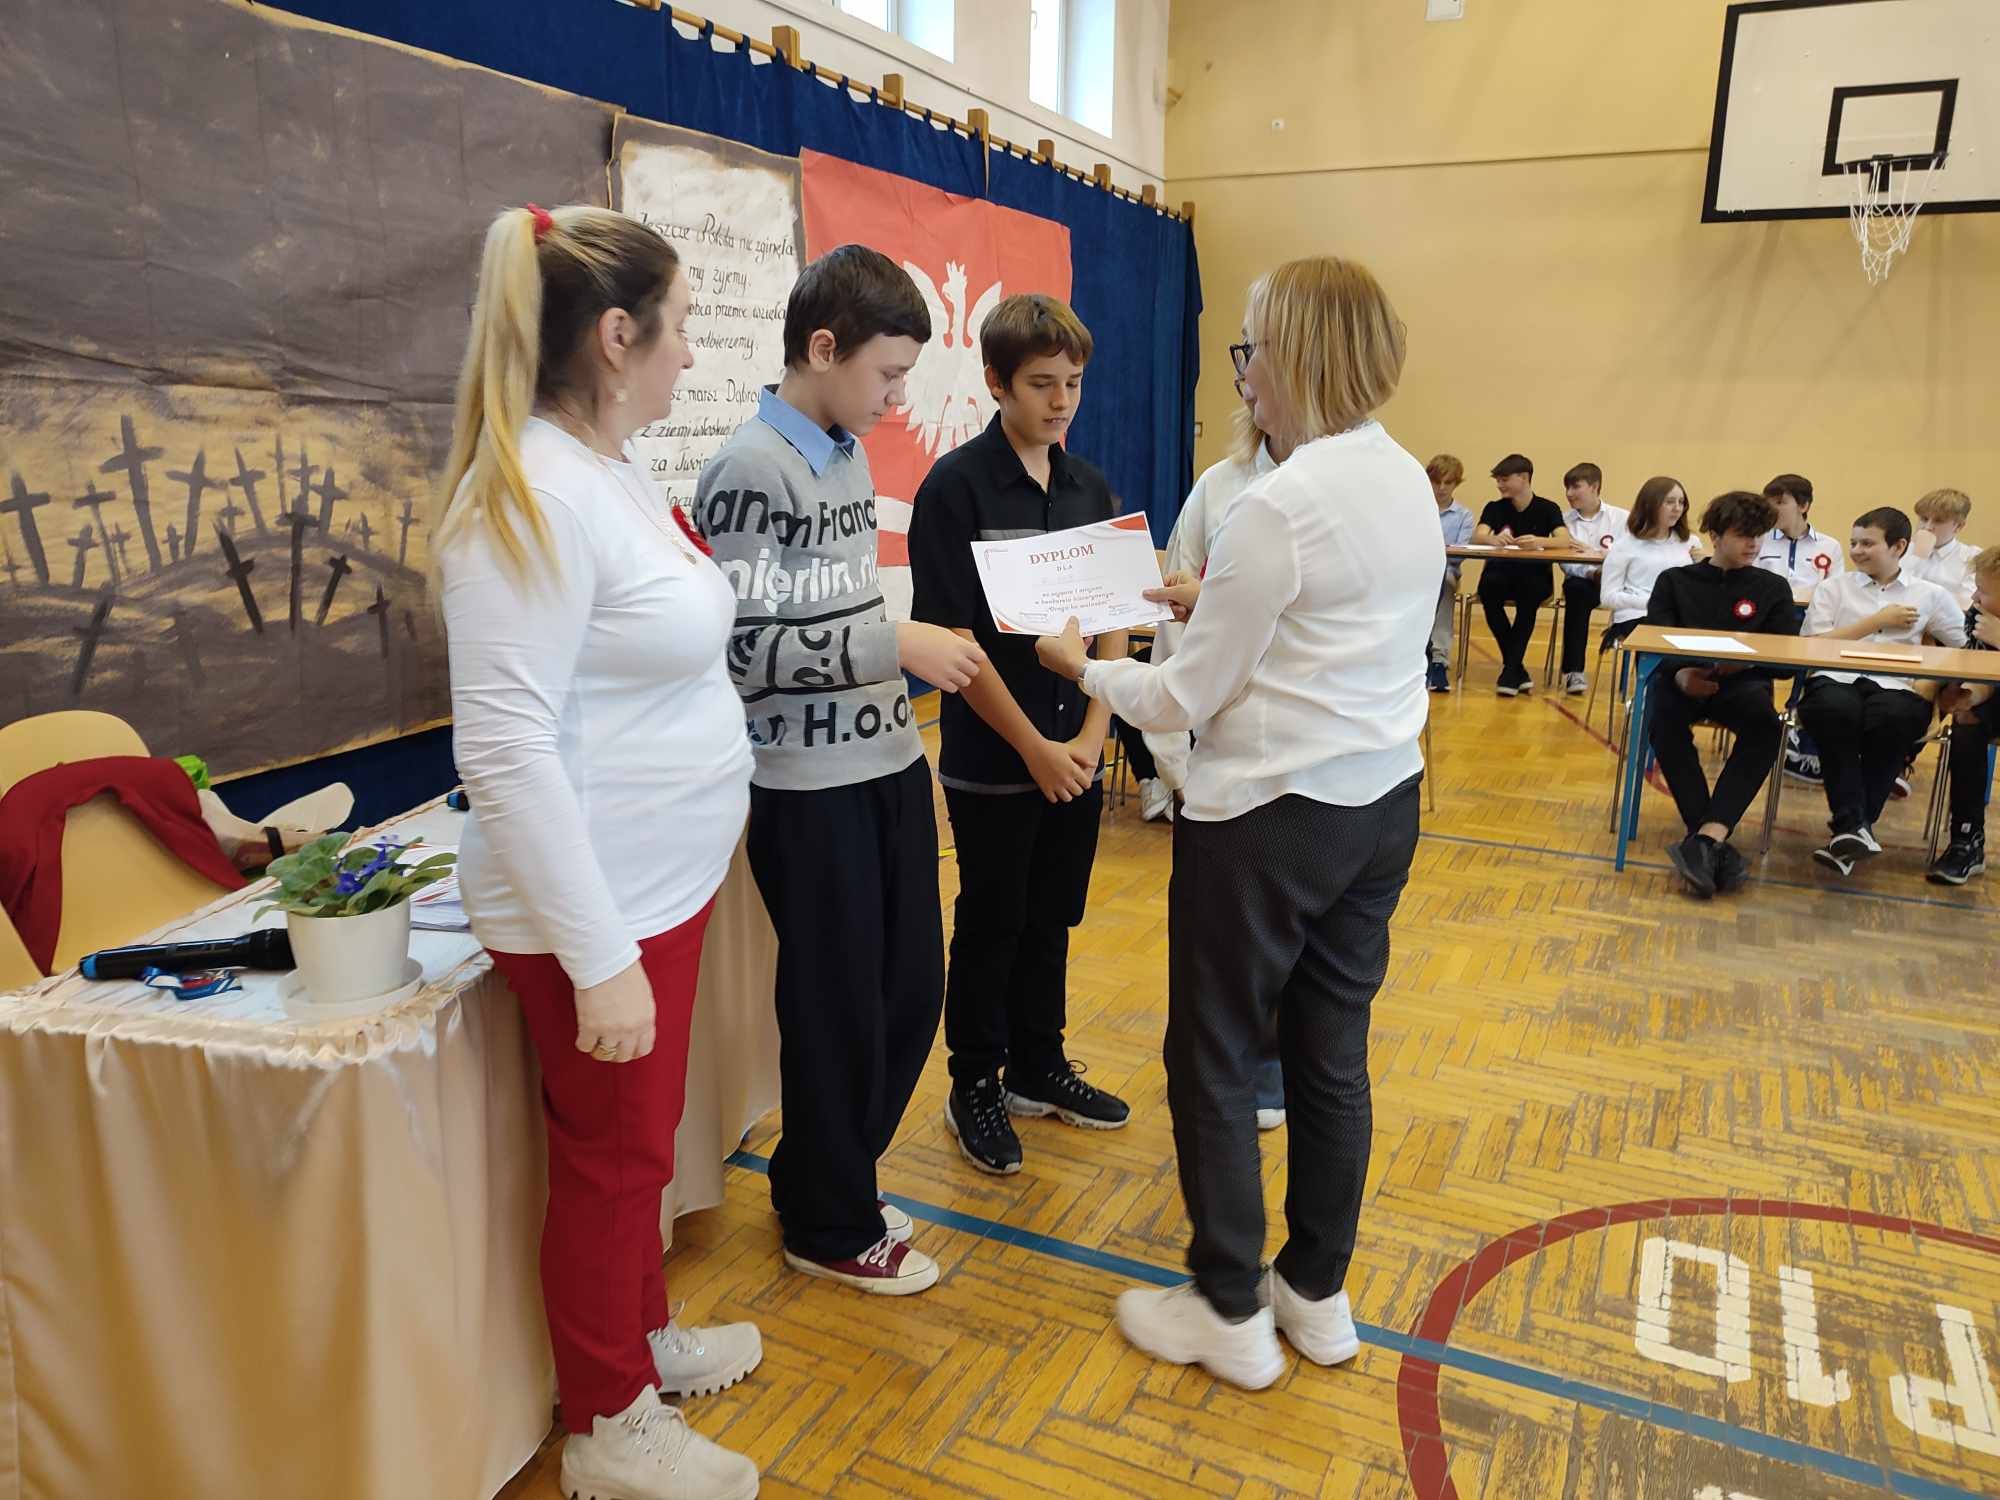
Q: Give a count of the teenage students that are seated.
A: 9